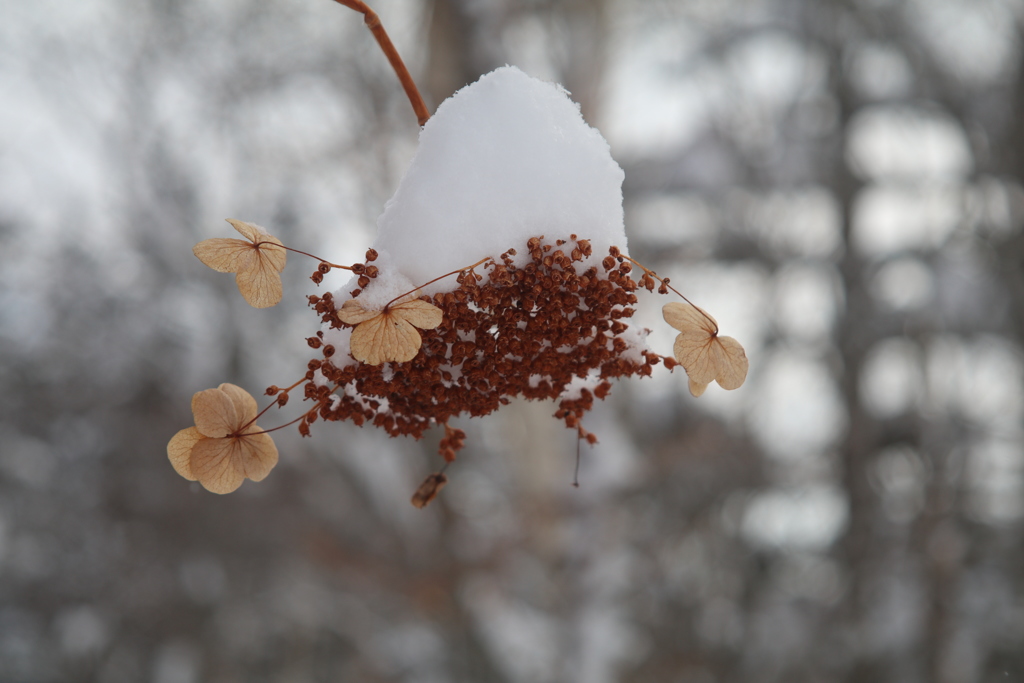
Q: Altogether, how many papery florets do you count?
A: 4